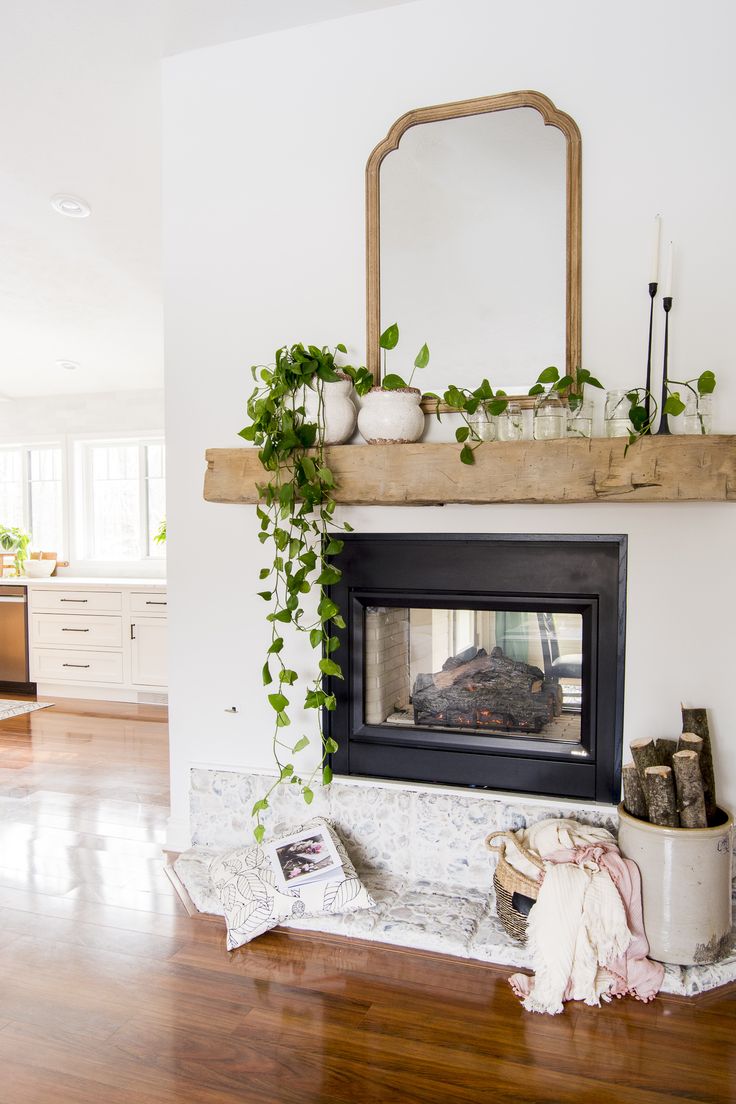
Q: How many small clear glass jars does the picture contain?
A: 6